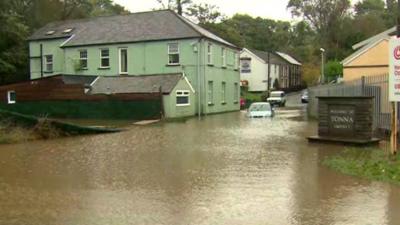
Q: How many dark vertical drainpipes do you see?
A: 1